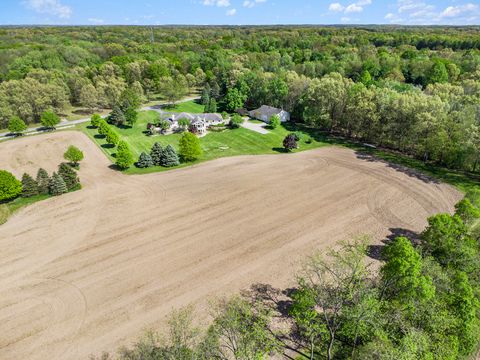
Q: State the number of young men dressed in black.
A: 0